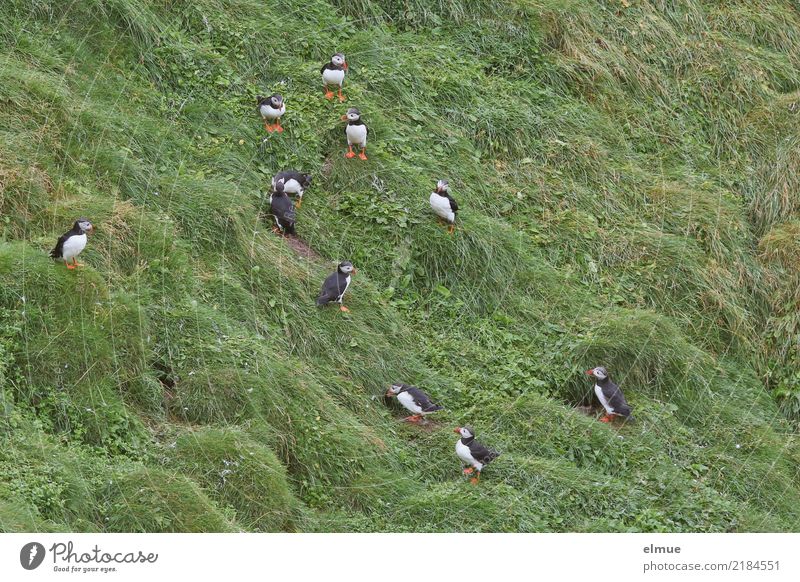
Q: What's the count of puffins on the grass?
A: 11